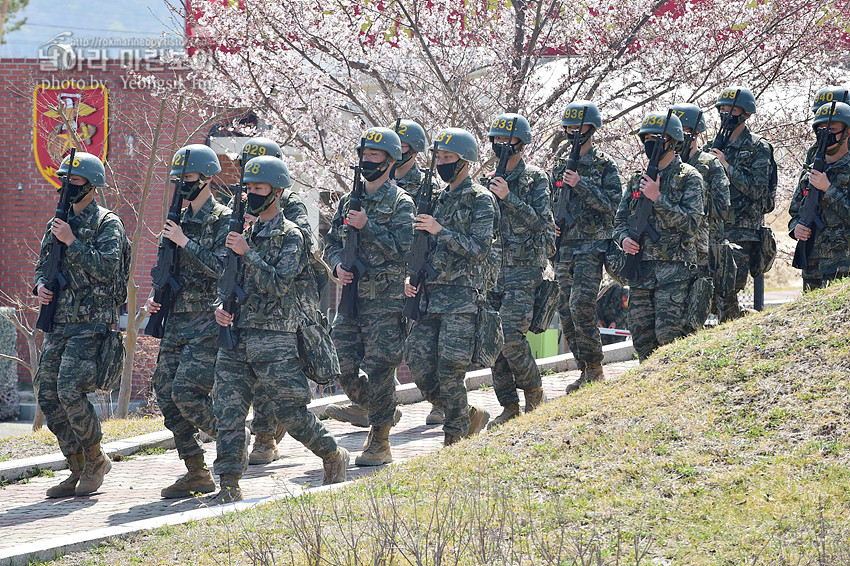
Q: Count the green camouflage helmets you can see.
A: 14